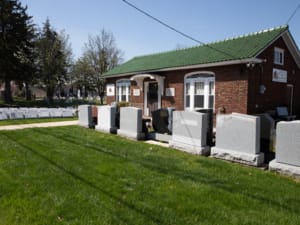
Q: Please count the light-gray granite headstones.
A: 6